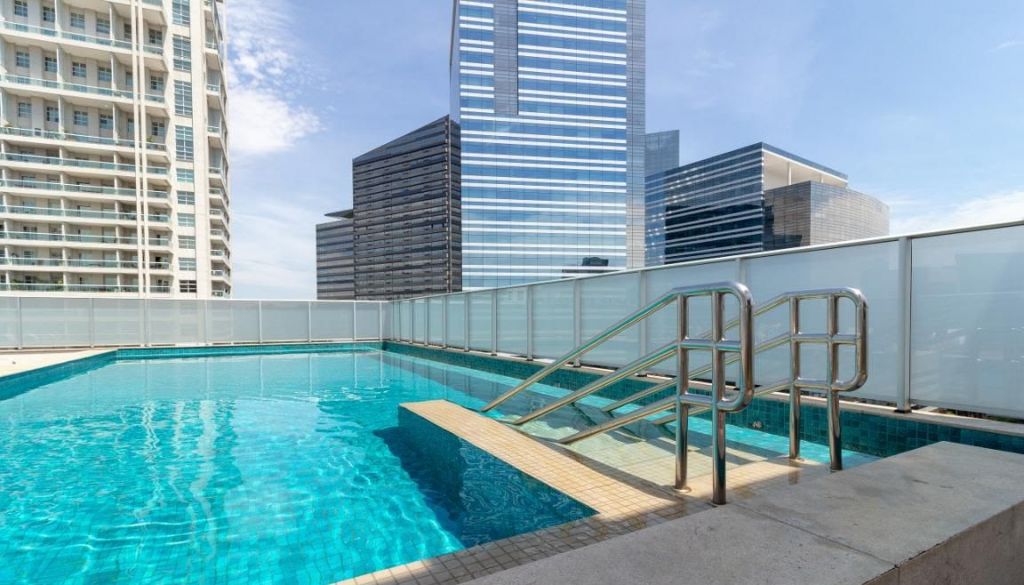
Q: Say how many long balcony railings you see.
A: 9